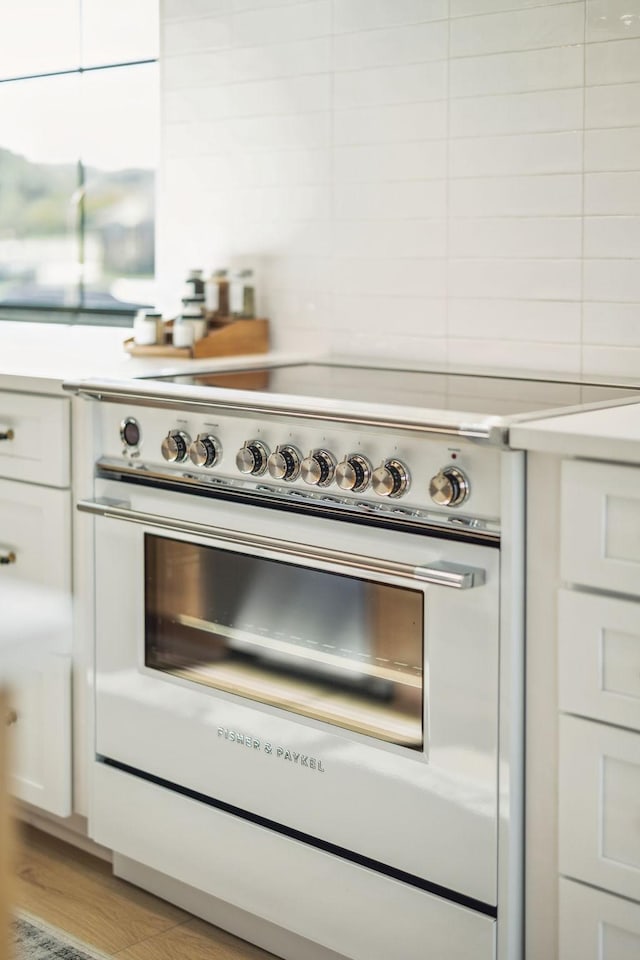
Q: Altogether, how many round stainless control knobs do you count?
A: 8